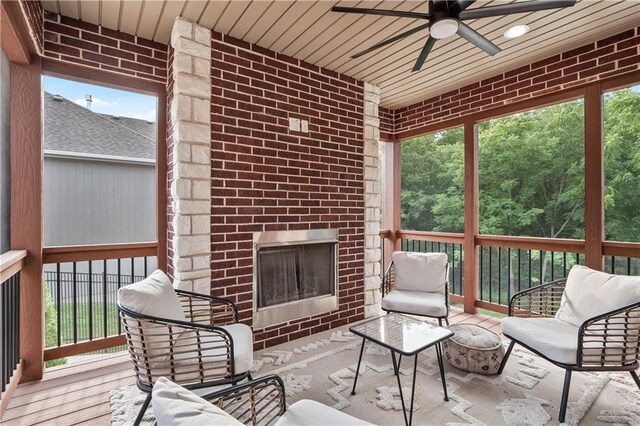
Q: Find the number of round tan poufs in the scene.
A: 1